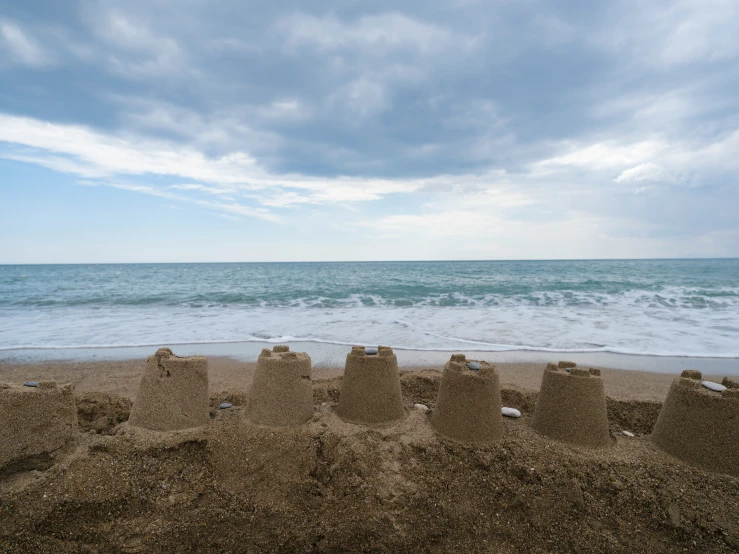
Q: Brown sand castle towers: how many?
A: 7